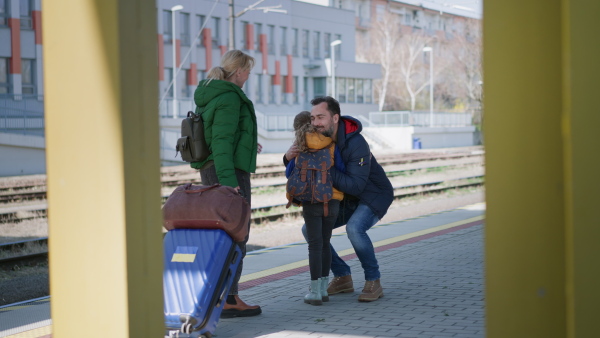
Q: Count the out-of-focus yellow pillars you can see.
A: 2